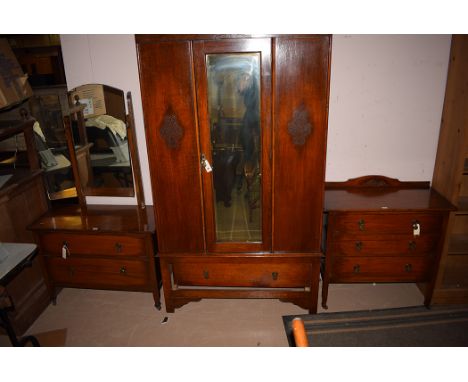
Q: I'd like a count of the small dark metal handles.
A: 12